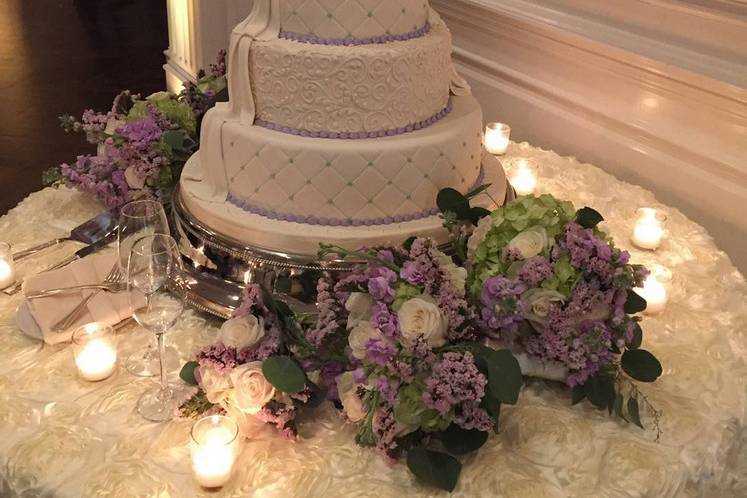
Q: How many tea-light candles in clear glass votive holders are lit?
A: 7